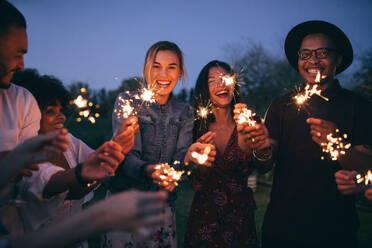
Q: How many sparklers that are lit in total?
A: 11